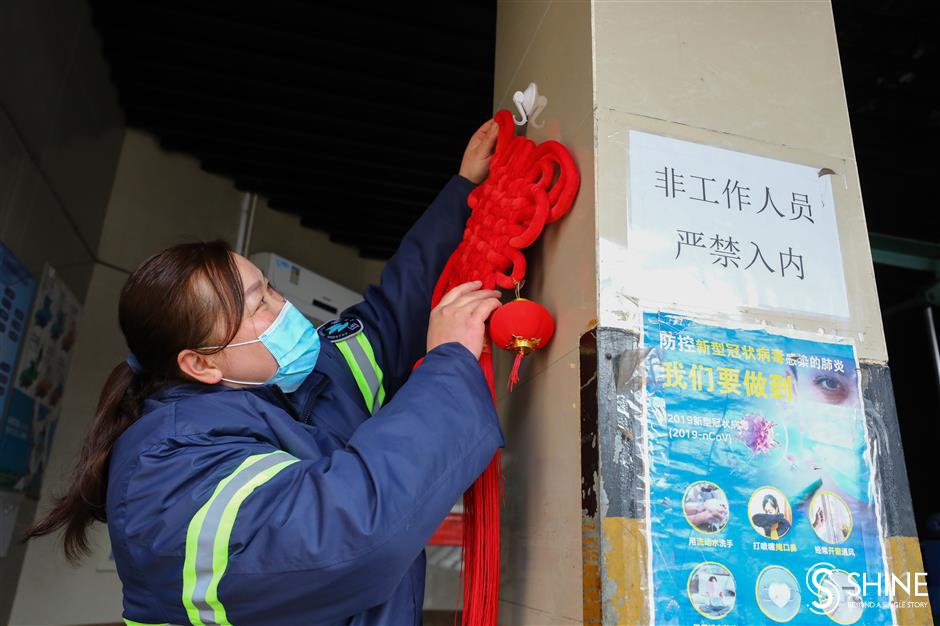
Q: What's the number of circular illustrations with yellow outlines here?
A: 6